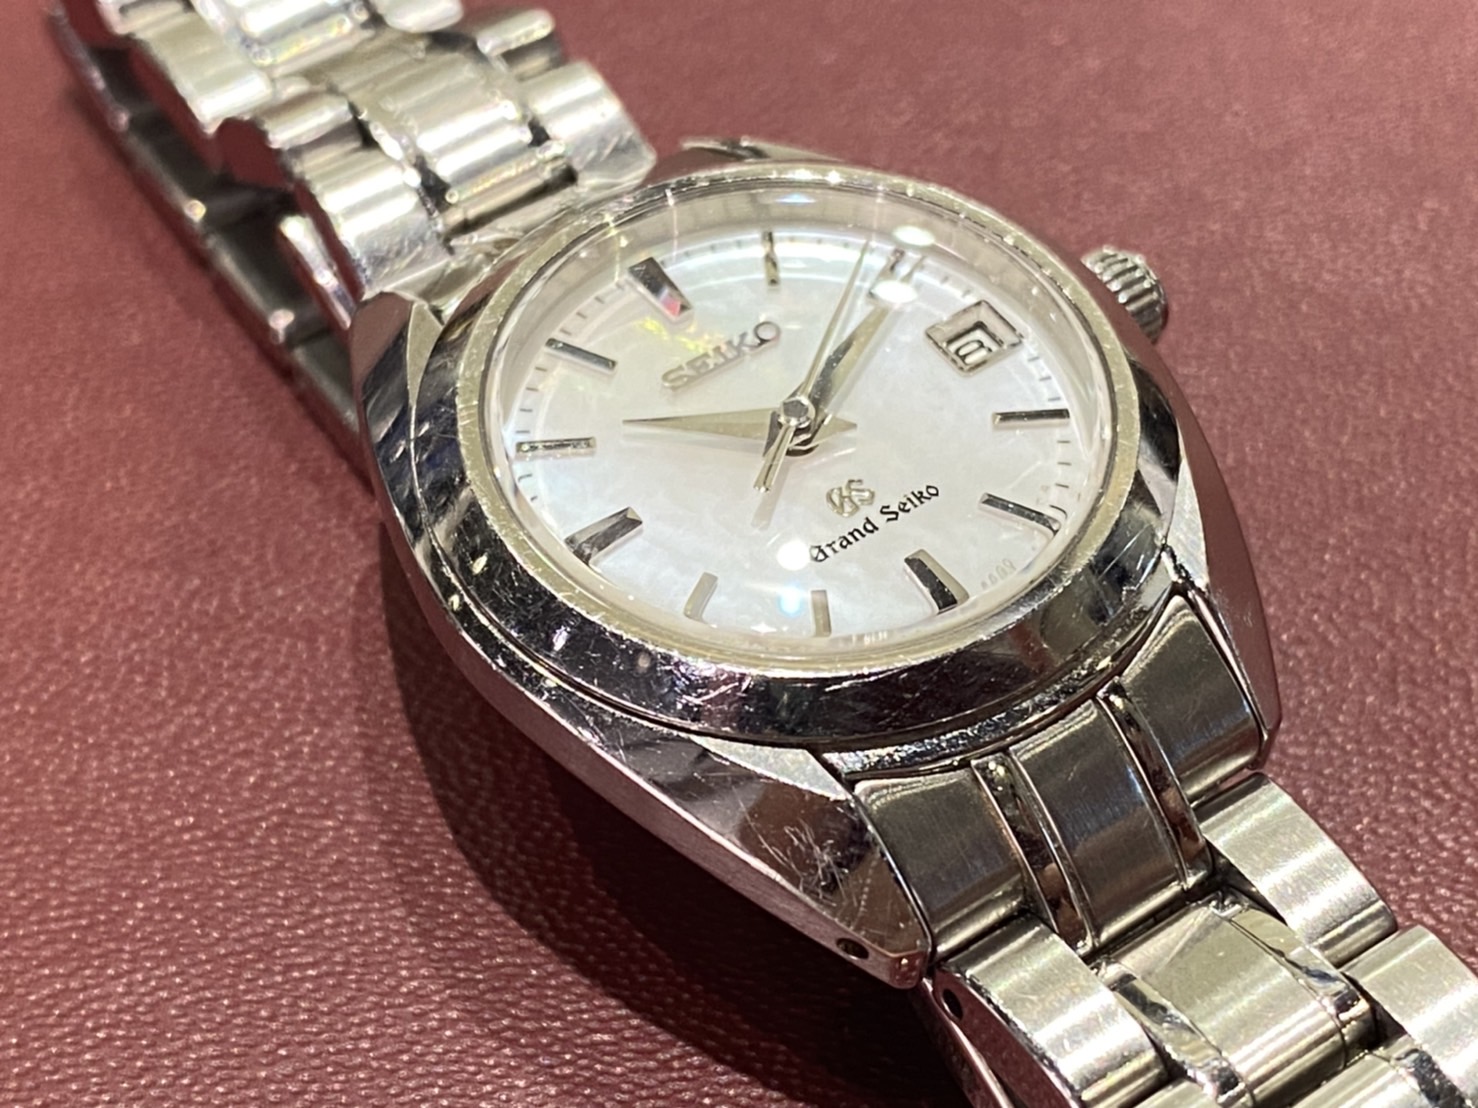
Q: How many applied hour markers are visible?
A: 11